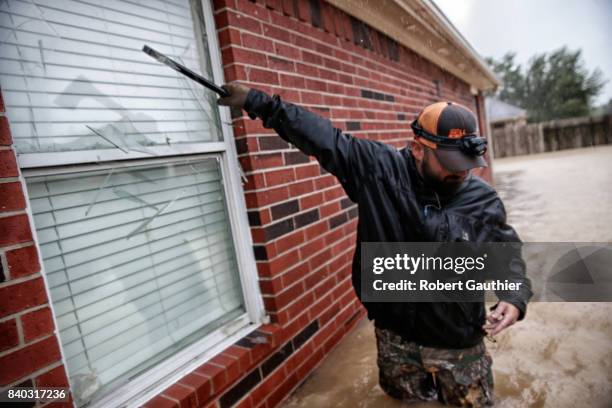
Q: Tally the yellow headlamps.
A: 0